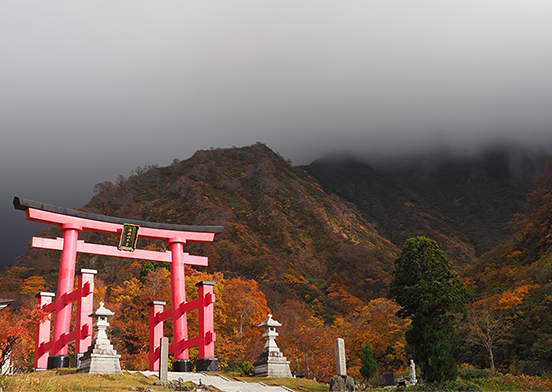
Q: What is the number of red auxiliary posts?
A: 4